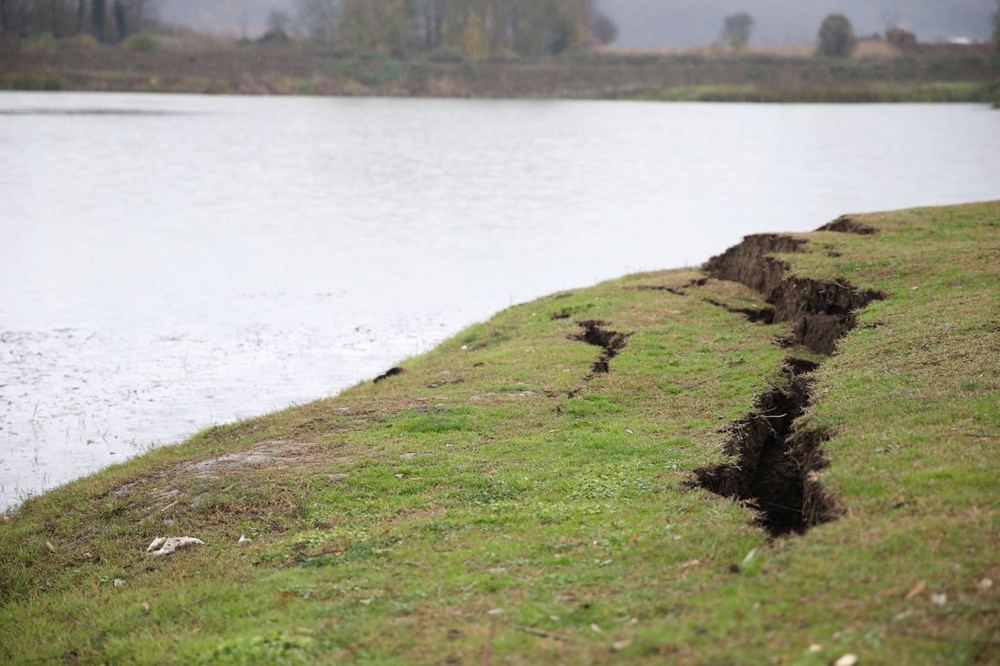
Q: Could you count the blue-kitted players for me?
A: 0